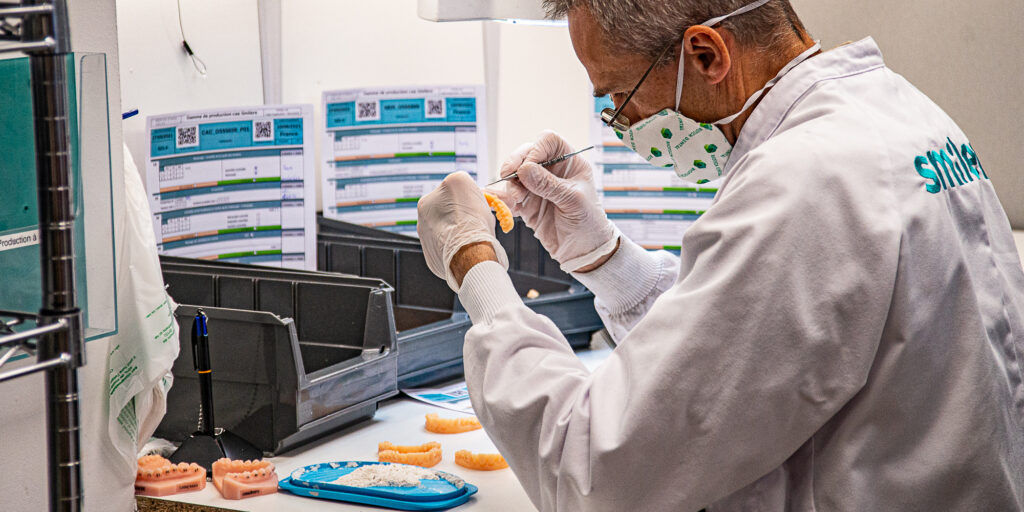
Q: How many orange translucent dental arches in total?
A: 4